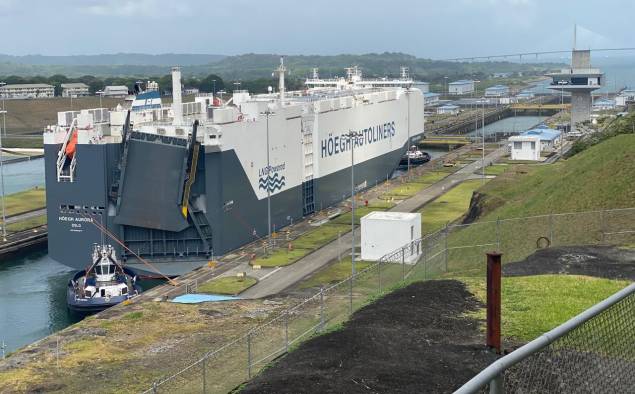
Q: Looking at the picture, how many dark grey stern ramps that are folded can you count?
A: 1